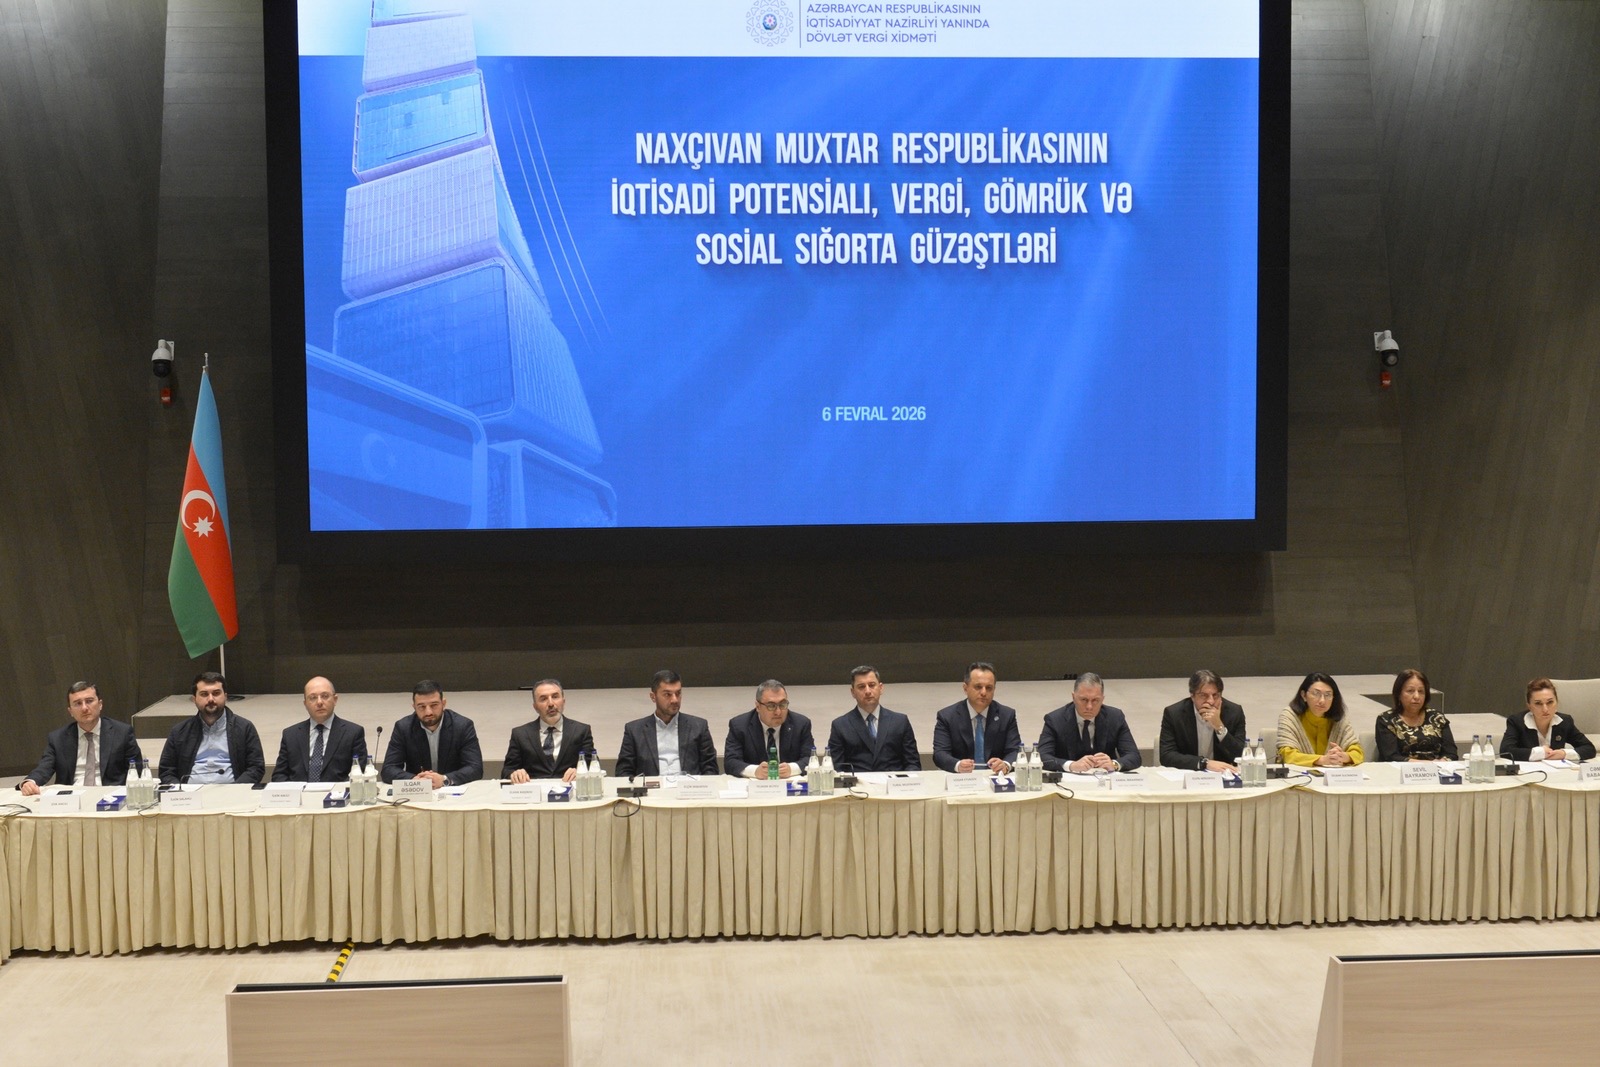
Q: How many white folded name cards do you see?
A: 14